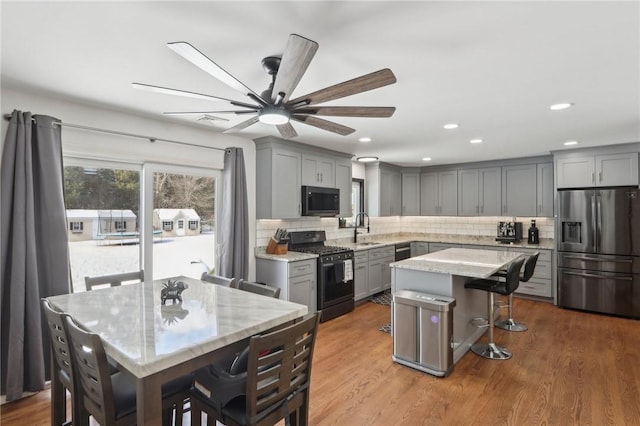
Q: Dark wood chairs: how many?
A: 6